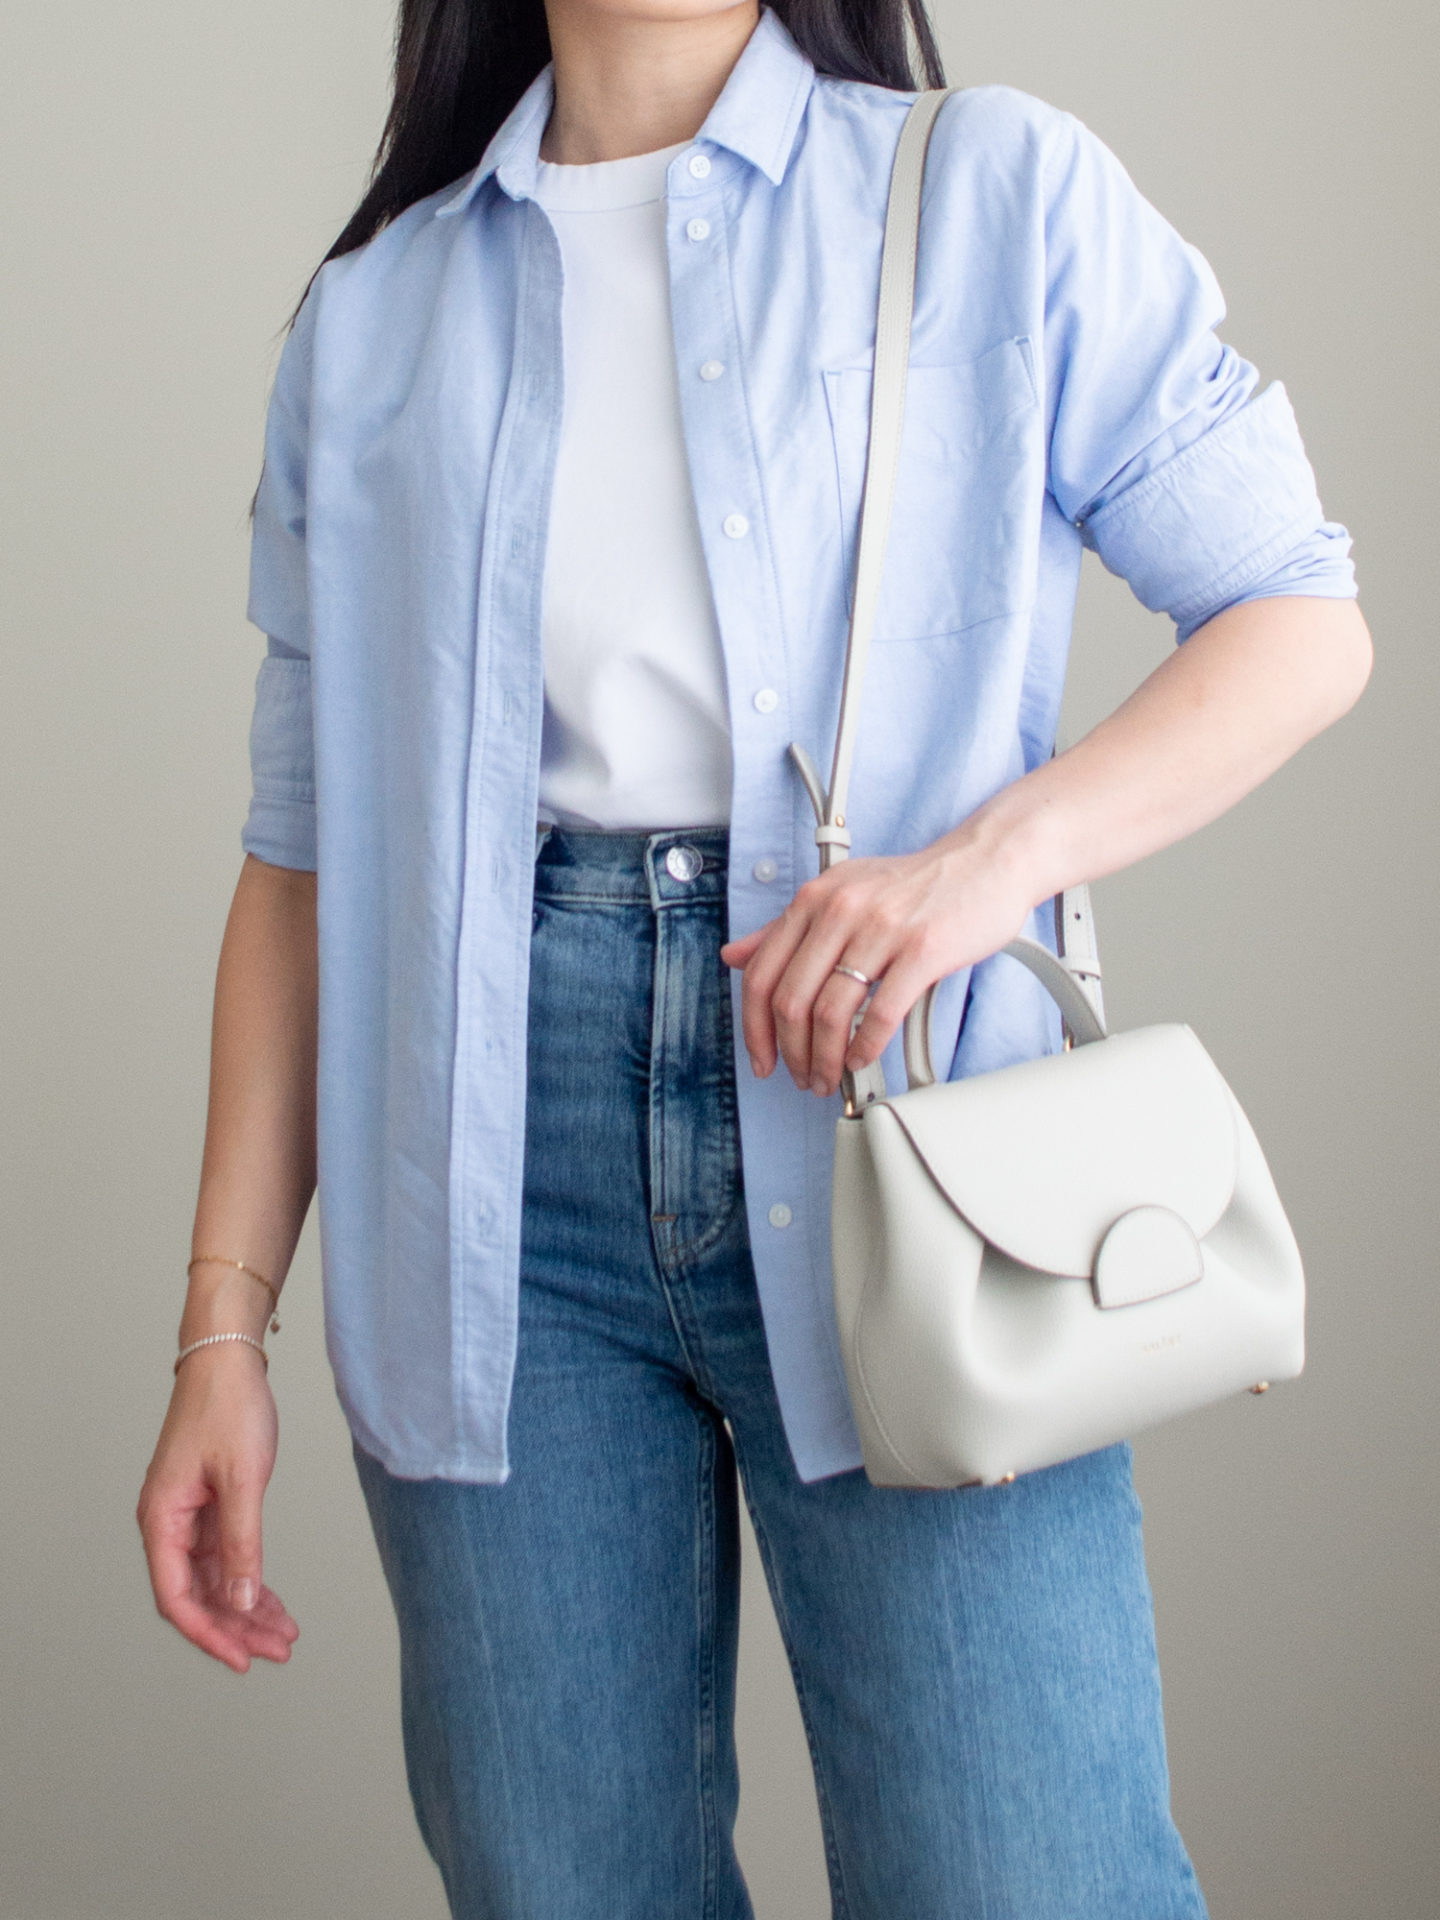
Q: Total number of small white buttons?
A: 7